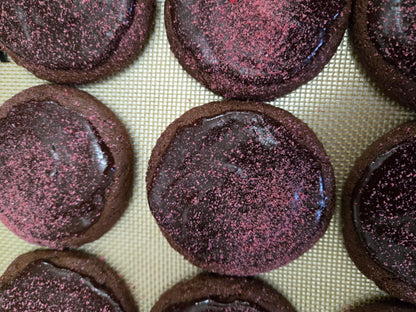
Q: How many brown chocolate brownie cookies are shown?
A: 9